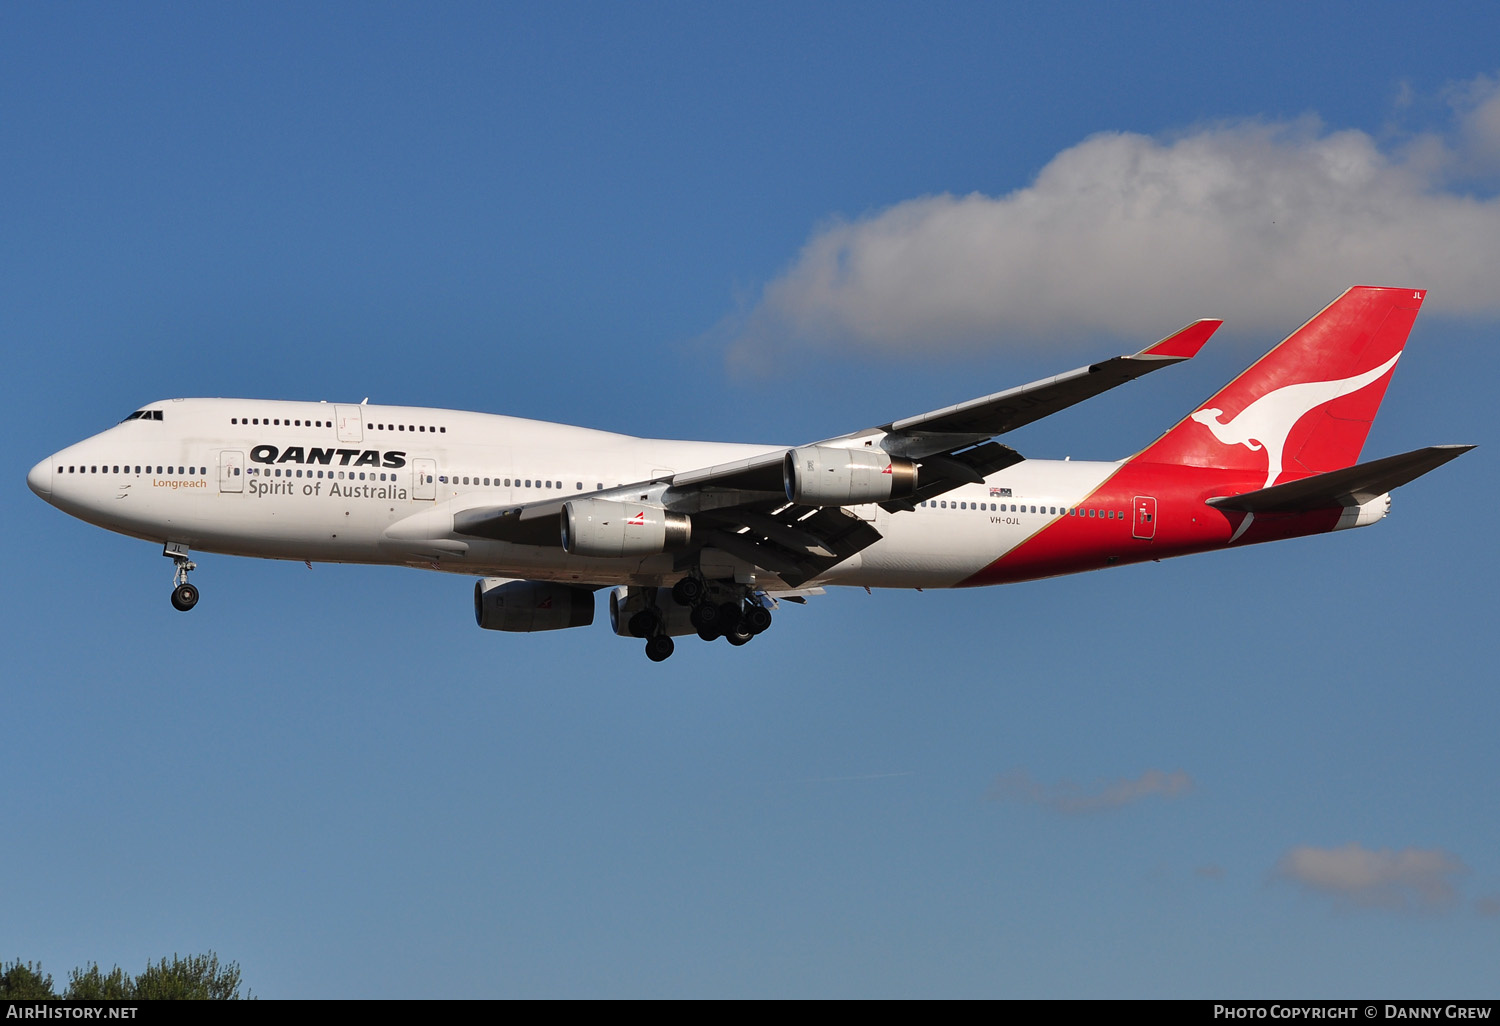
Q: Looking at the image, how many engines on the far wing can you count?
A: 2